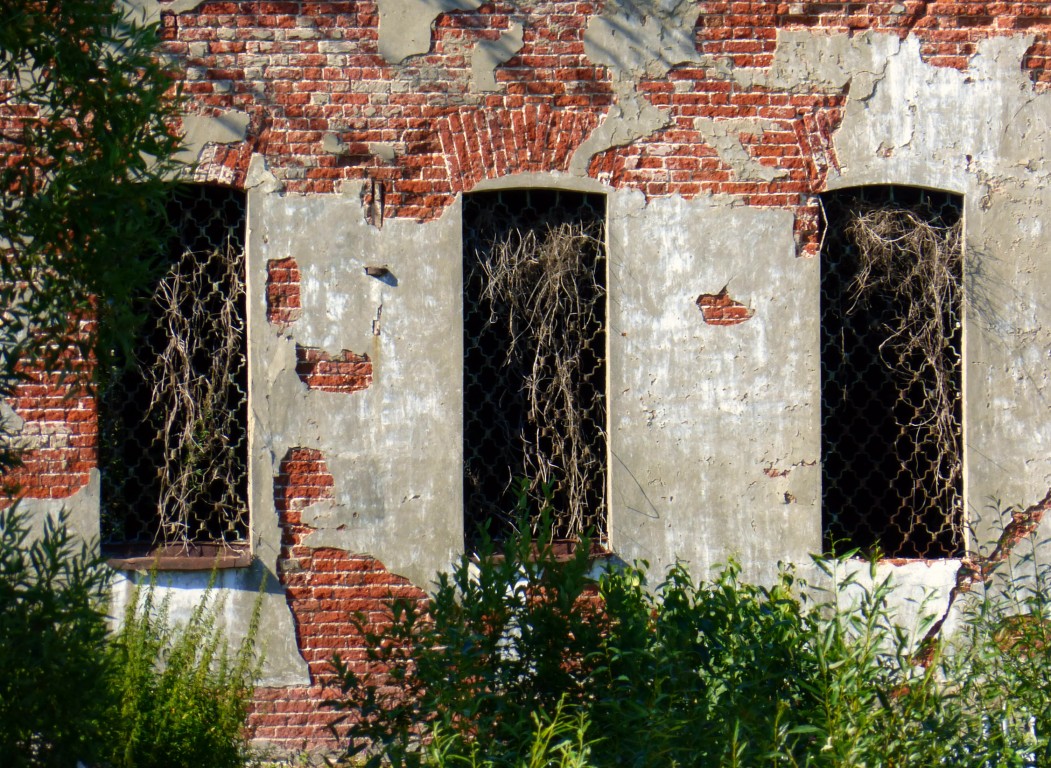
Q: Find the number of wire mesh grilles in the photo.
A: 3